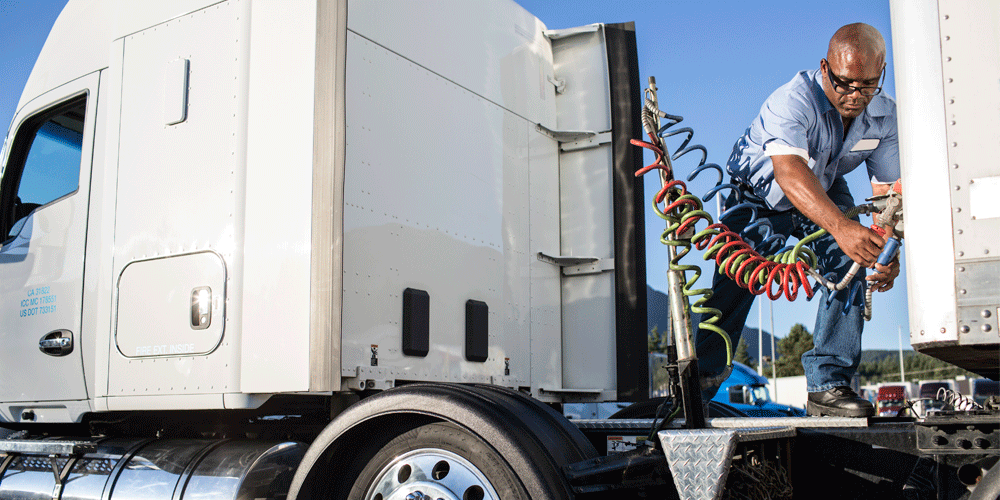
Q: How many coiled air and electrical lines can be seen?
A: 3